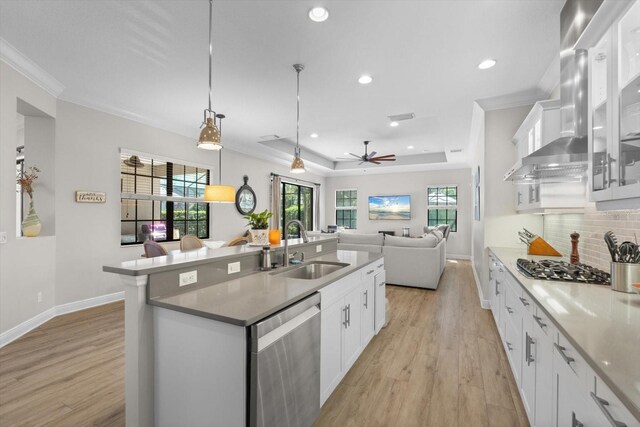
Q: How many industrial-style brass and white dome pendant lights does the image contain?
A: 2